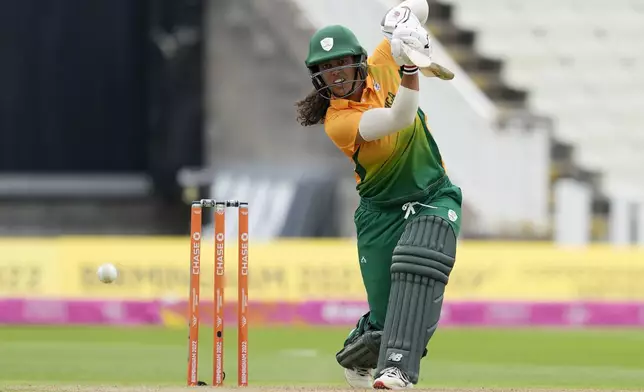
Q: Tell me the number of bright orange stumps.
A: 3